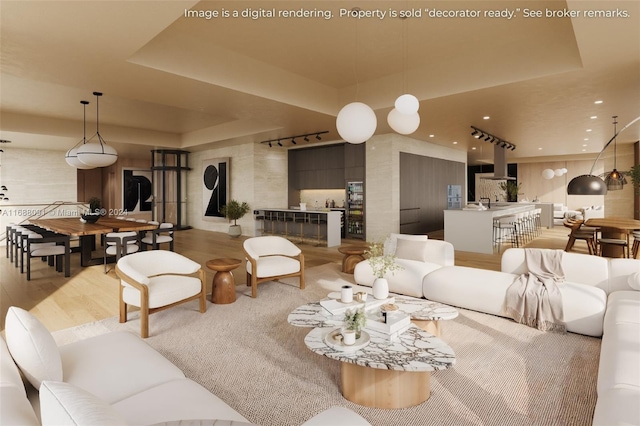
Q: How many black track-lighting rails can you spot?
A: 2